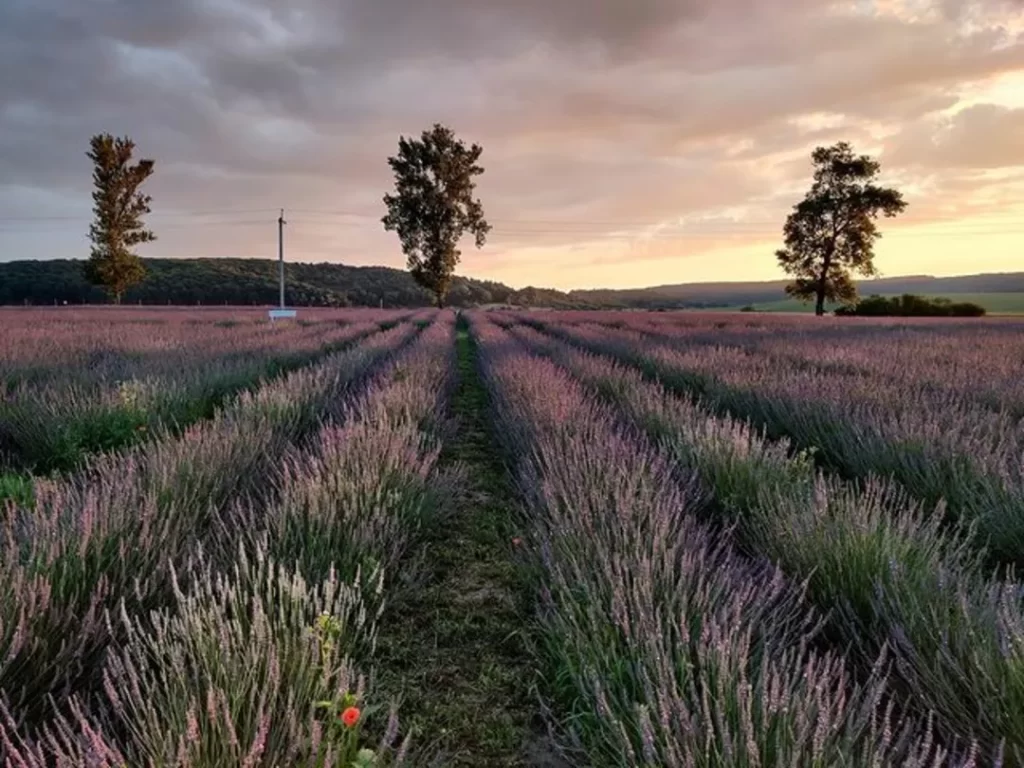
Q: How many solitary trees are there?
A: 3